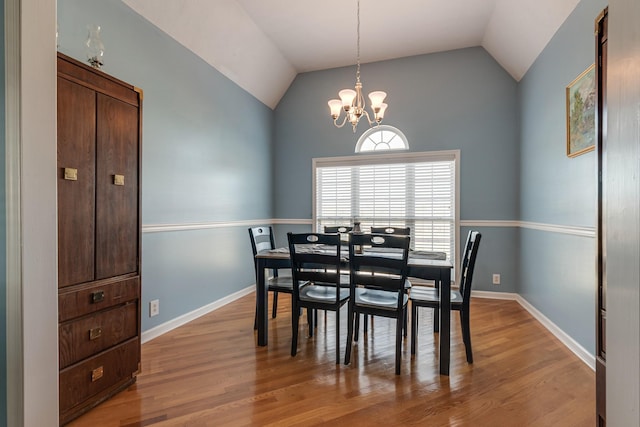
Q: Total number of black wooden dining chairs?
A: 6